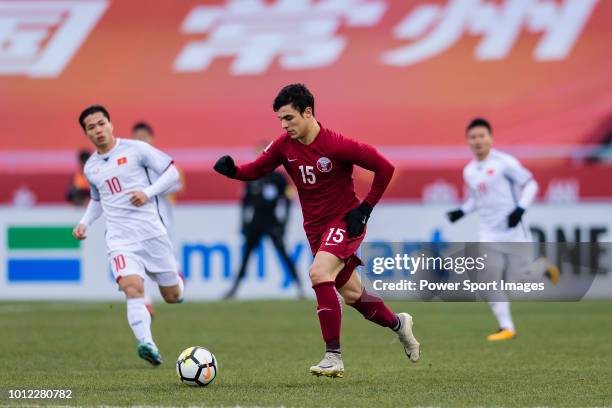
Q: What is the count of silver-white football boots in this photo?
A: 2